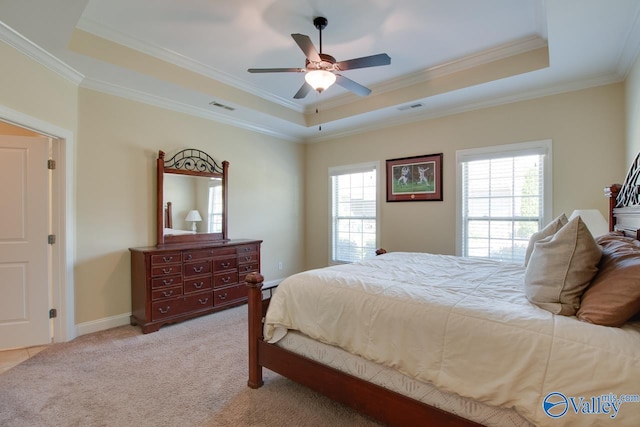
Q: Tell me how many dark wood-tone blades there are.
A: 5